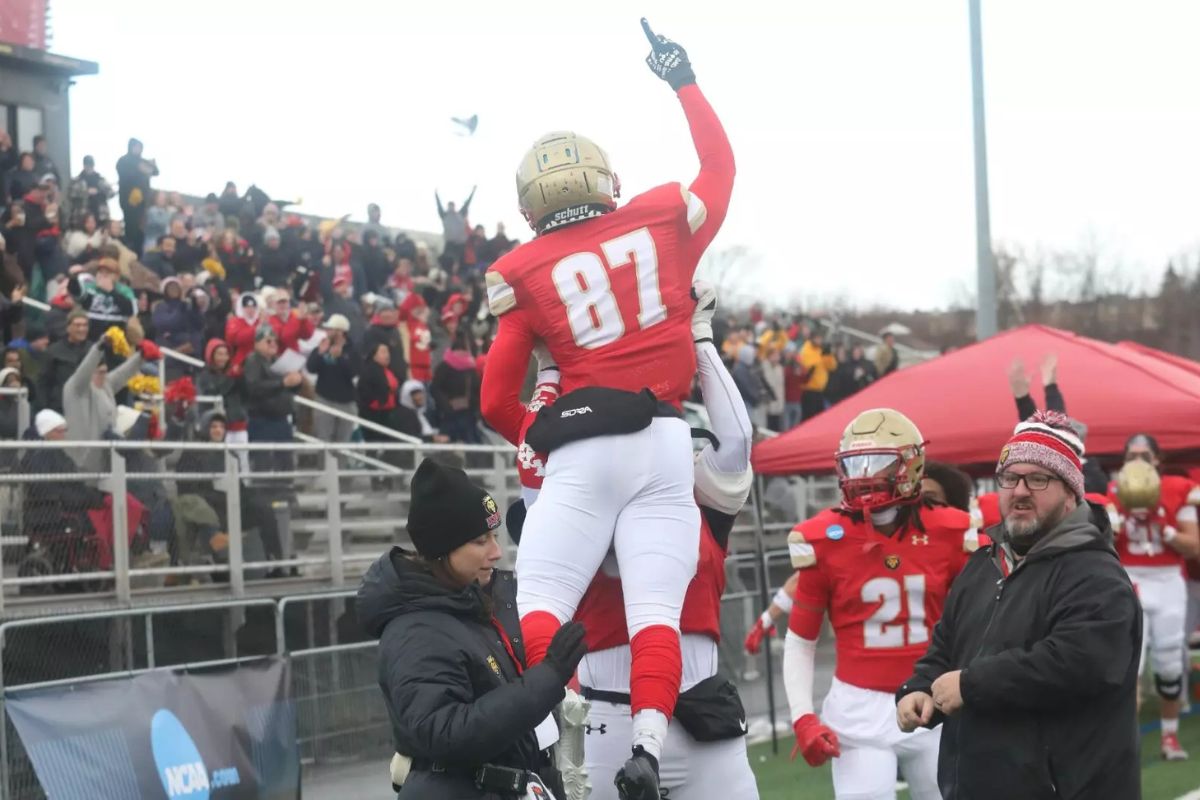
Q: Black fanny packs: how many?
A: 2